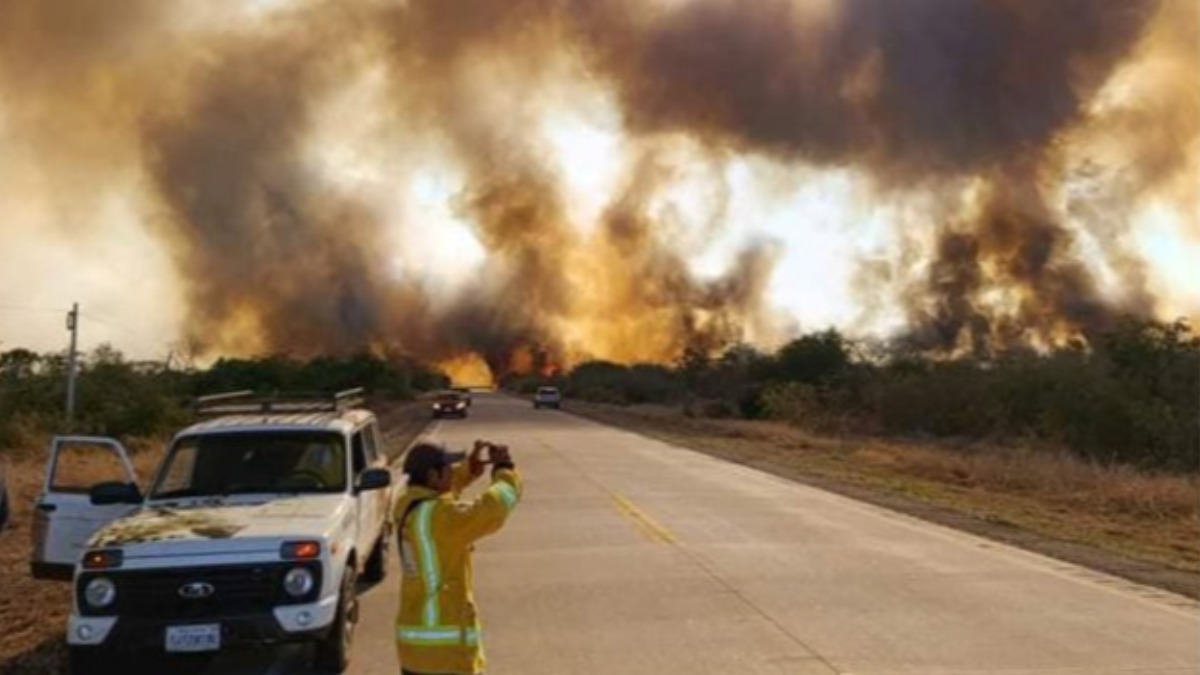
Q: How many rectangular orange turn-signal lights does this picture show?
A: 2